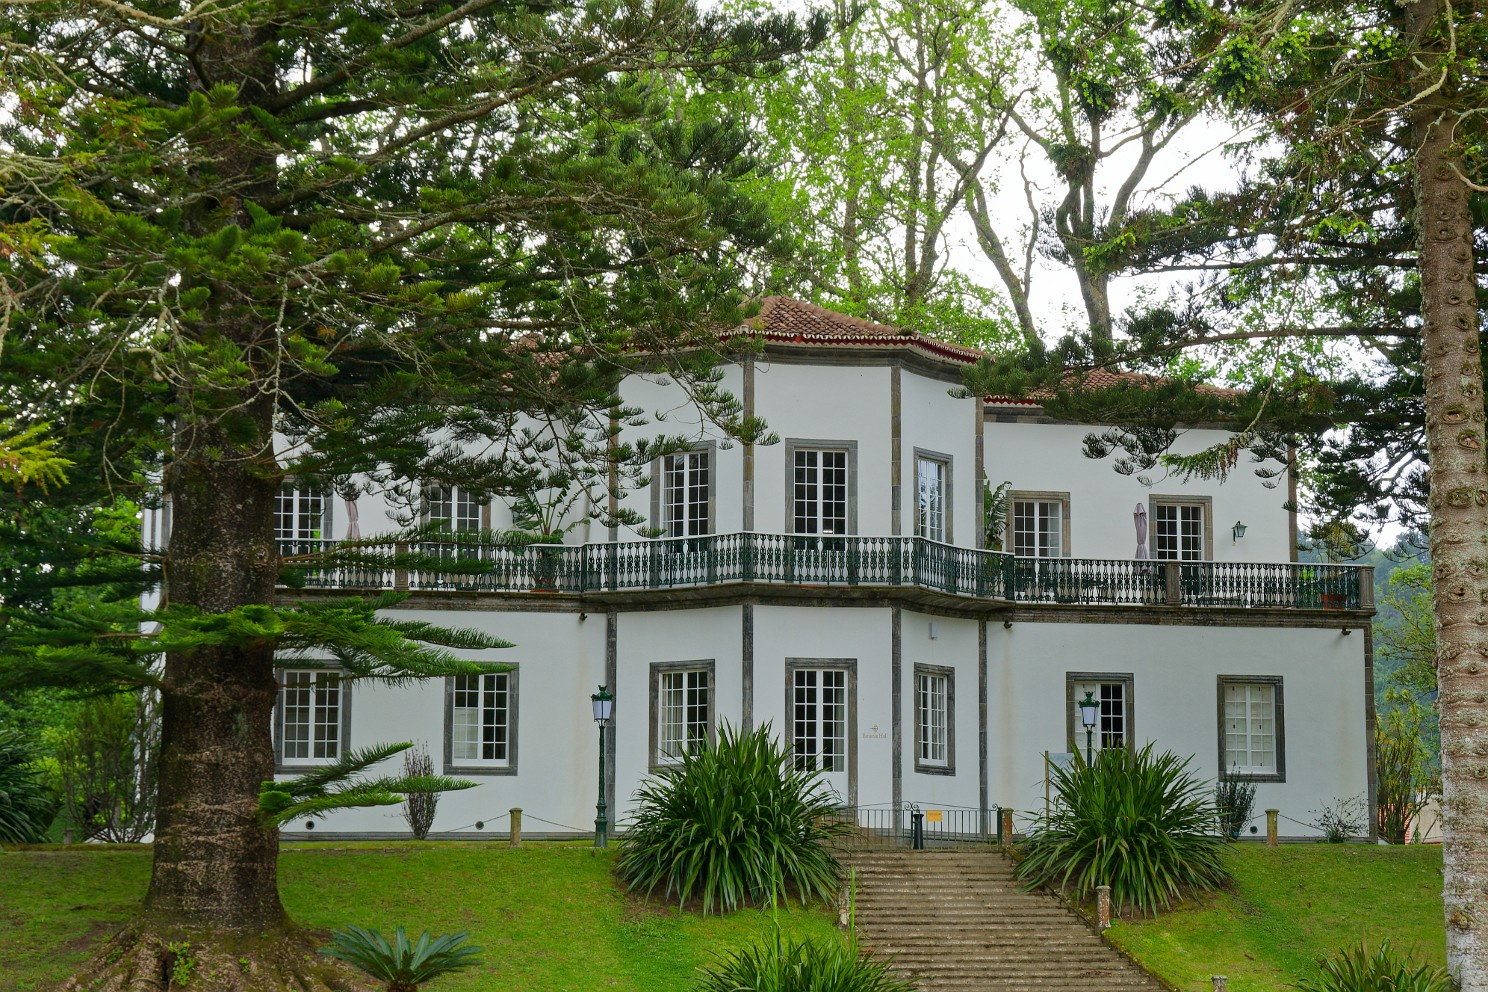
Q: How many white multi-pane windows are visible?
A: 14